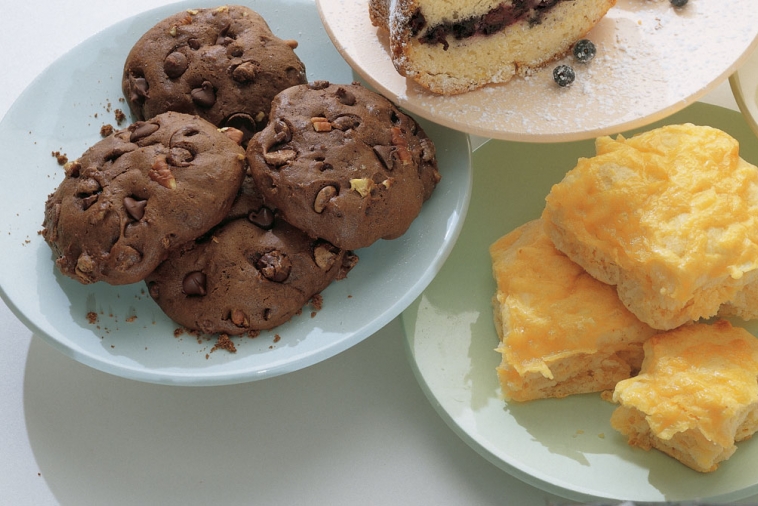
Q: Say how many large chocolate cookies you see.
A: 4